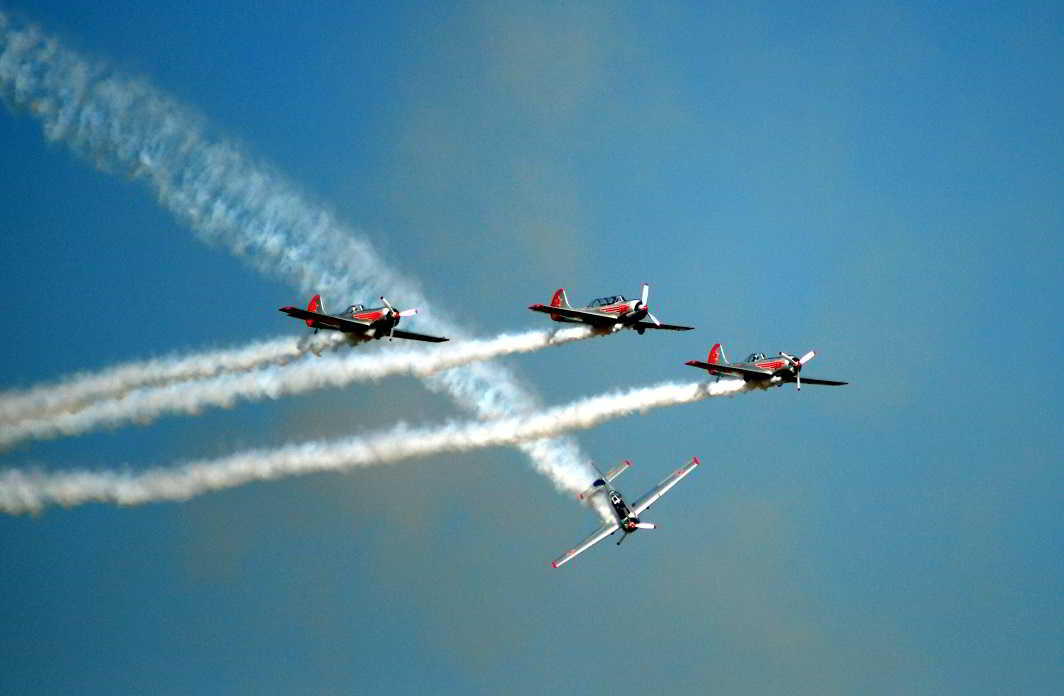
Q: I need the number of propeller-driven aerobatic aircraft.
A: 4